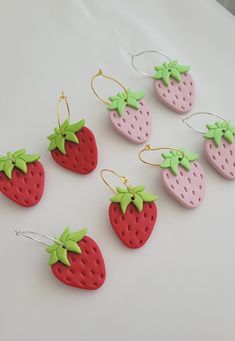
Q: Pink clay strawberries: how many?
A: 4